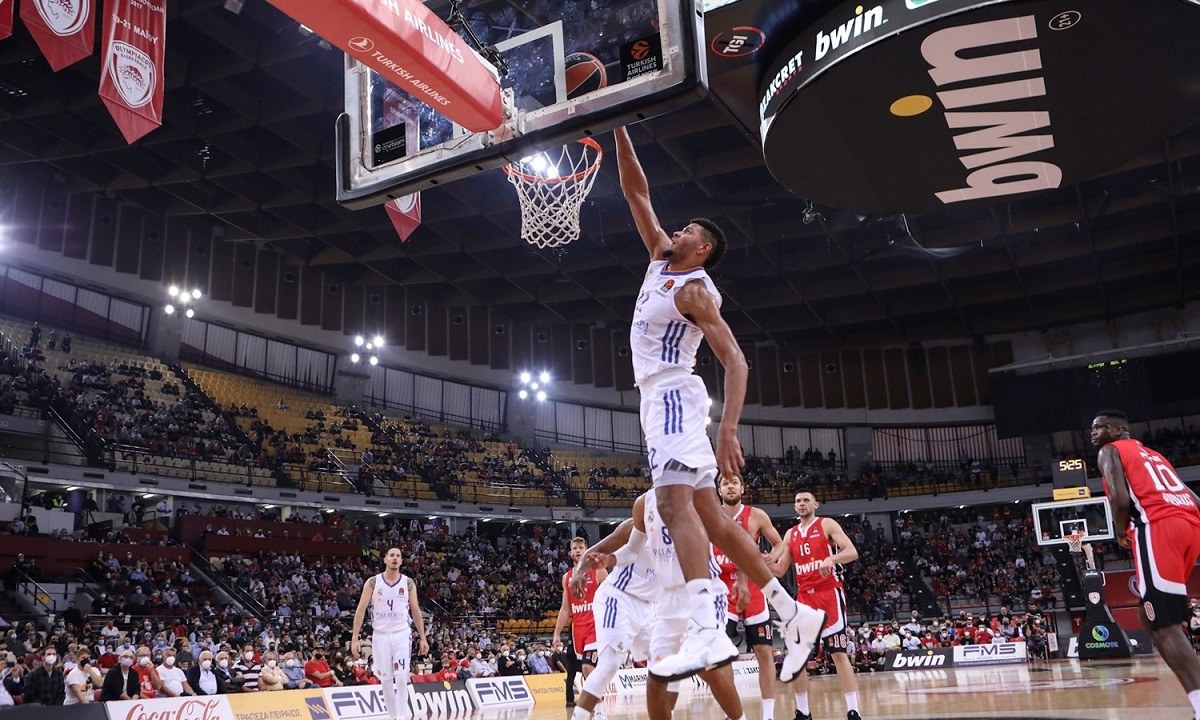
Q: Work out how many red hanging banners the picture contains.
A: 4